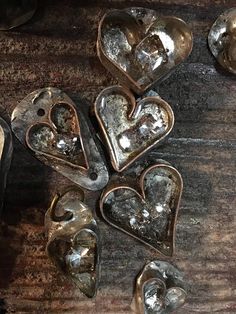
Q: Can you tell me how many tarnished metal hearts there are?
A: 6